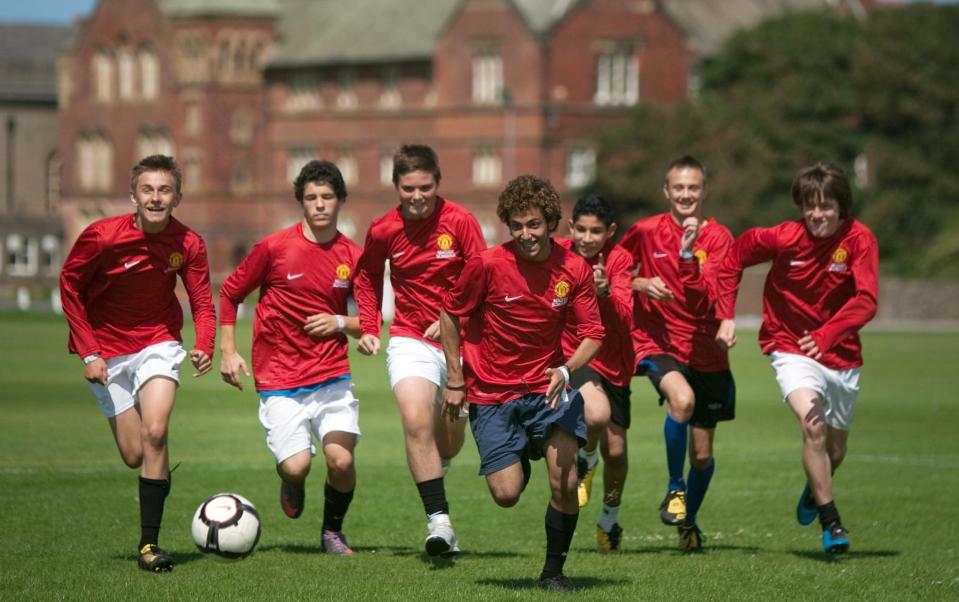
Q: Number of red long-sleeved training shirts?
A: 7